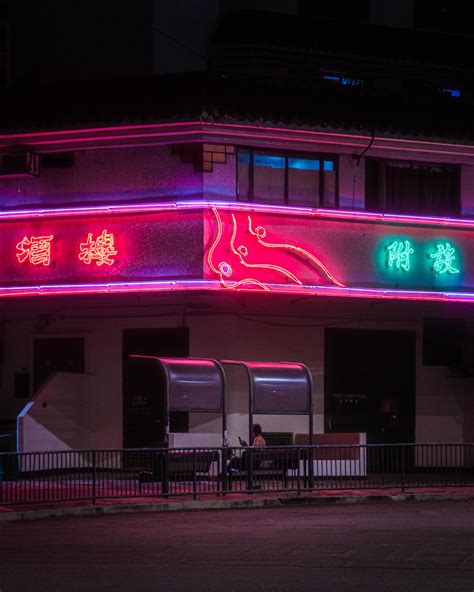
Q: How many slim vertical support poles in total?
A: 4